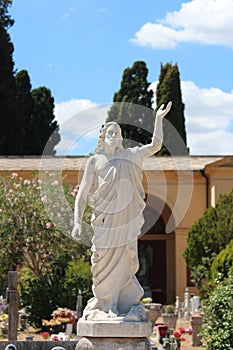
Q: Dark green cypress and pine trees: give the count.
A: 5